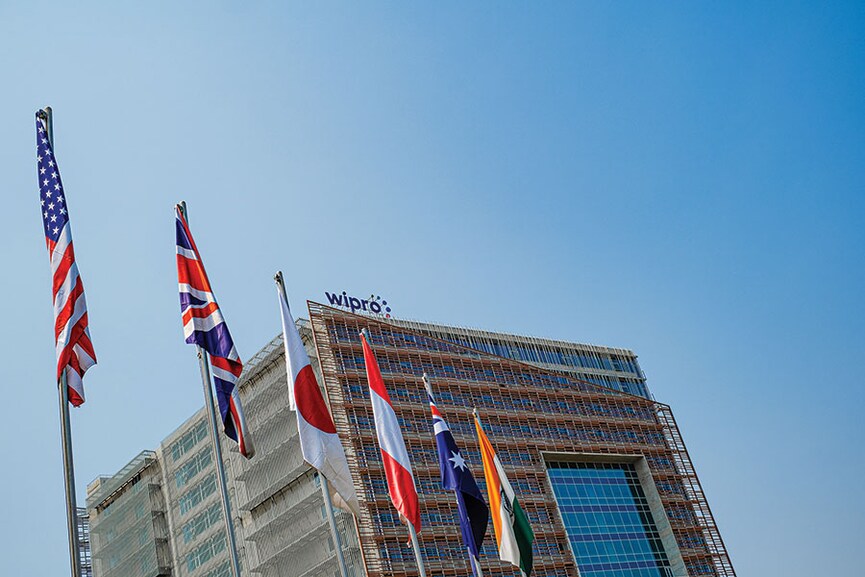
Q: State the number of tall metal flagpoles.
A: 6